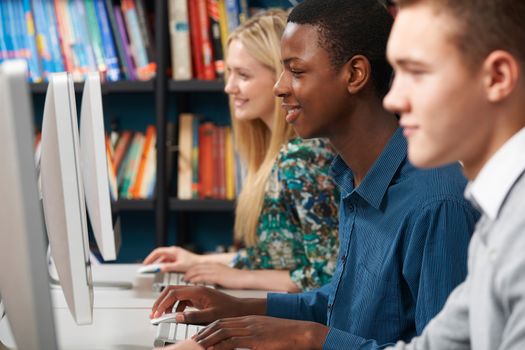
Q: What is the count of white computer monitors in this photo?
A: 3